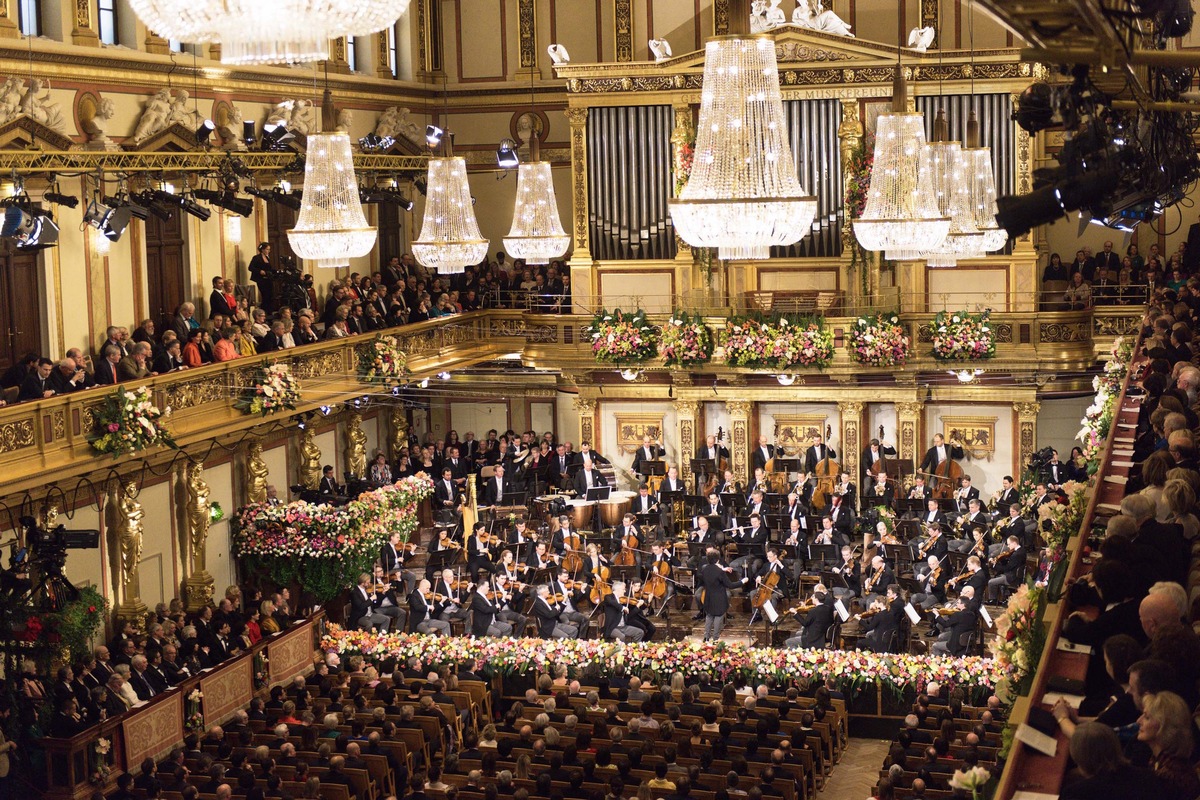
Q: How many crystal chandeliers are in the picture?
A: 8